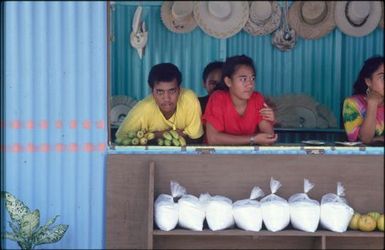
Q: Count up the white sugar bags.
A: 7